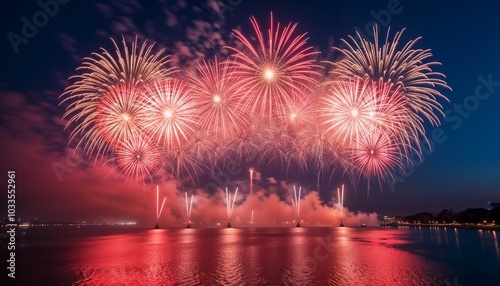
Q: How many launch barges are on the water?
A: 5